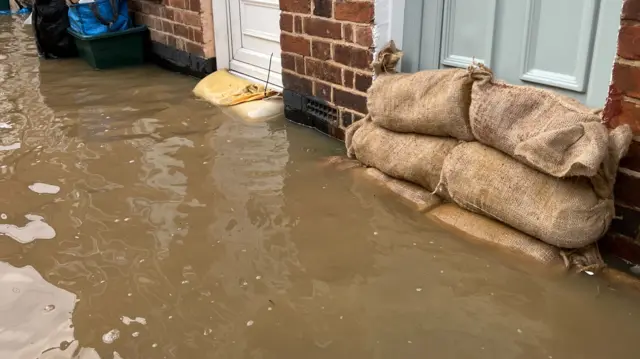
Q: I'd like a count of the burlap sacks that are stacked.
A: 6